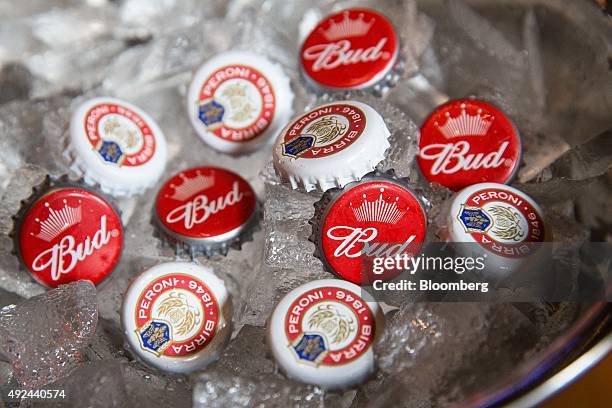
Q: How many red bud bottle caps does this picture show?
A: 5